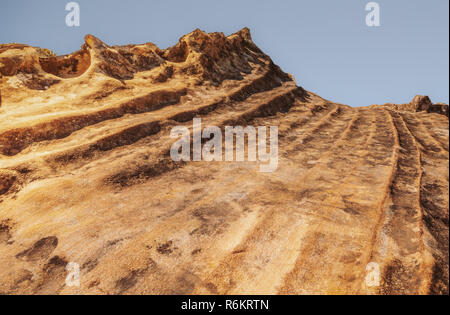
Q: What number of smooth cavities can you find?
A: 2